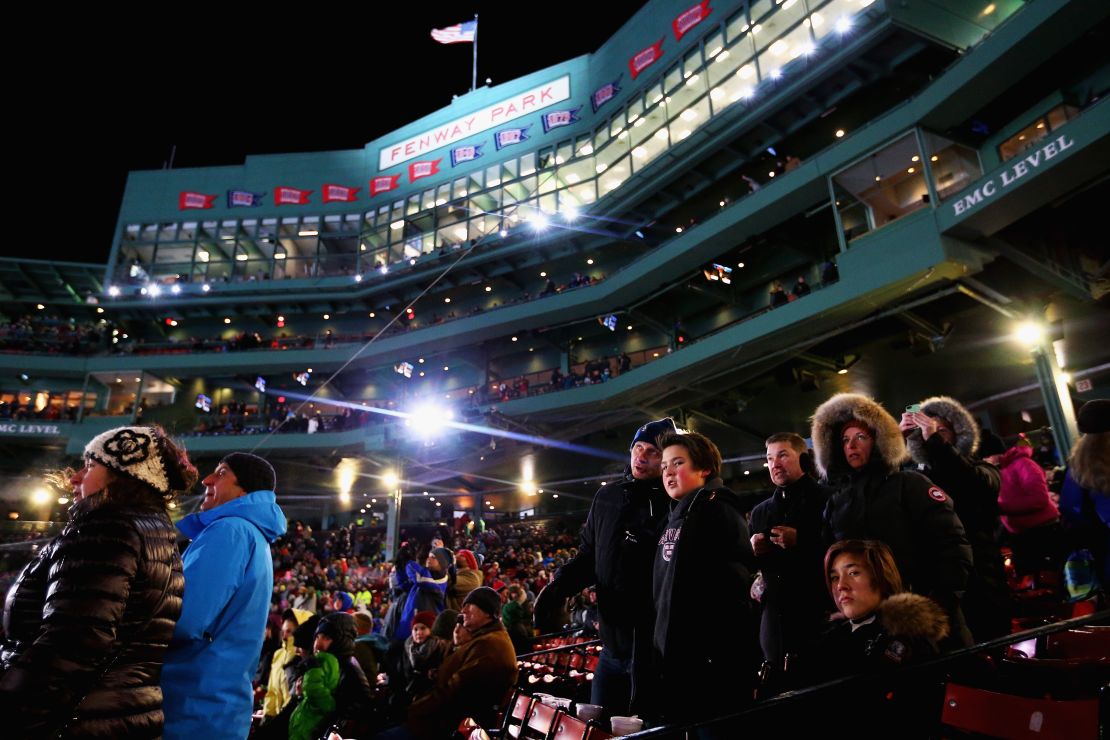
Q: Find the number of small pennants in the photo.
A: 12